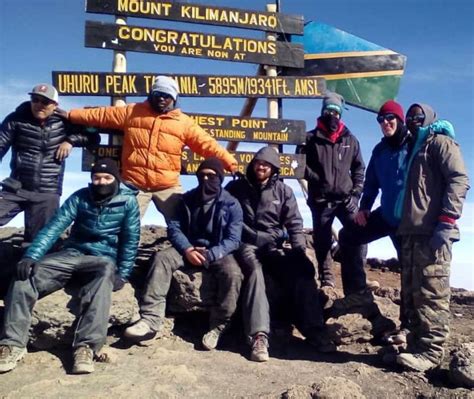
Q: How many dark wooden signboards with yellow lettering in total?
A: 5